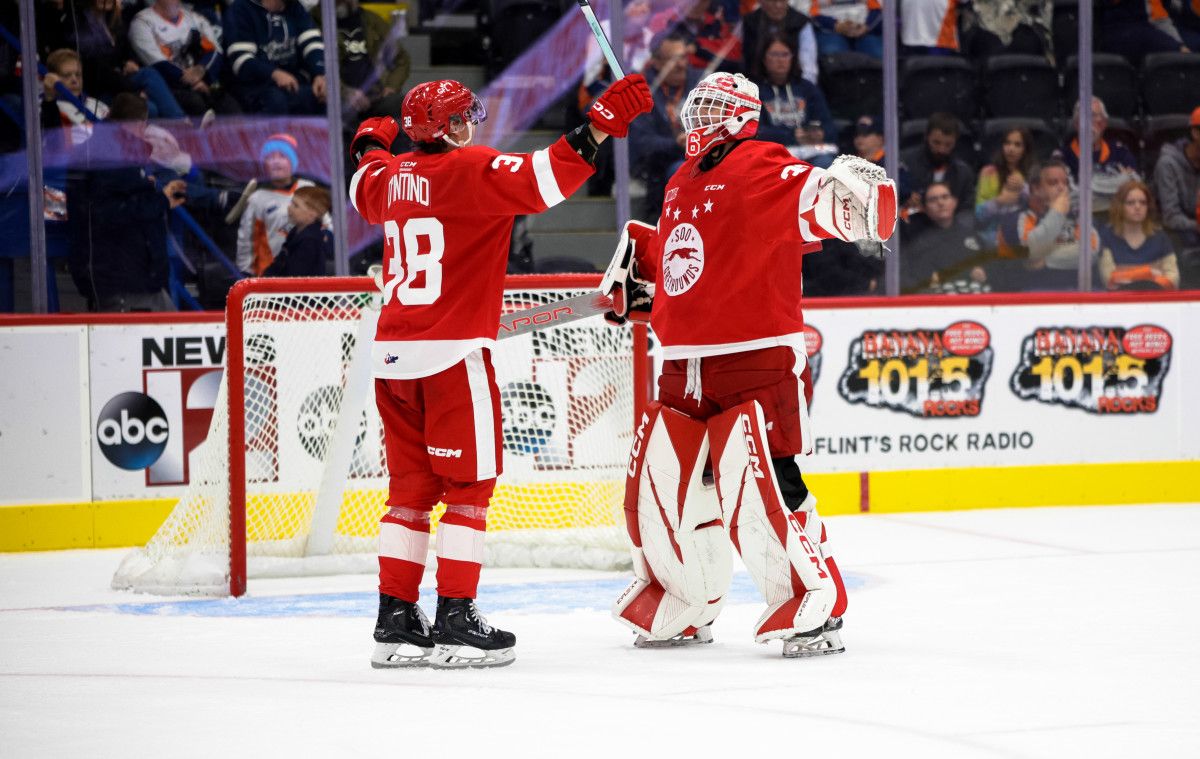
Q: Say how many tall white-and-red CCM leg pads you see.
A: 2